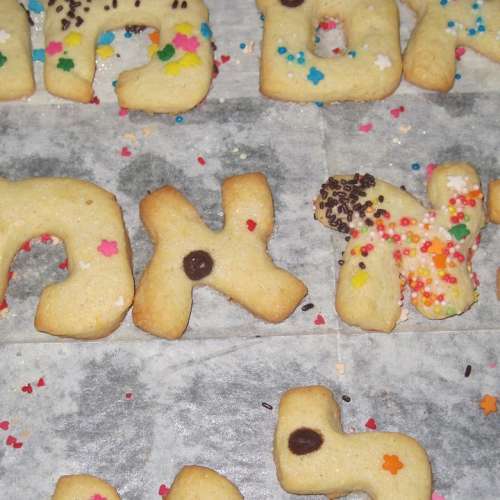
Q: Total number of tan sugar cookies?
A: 11